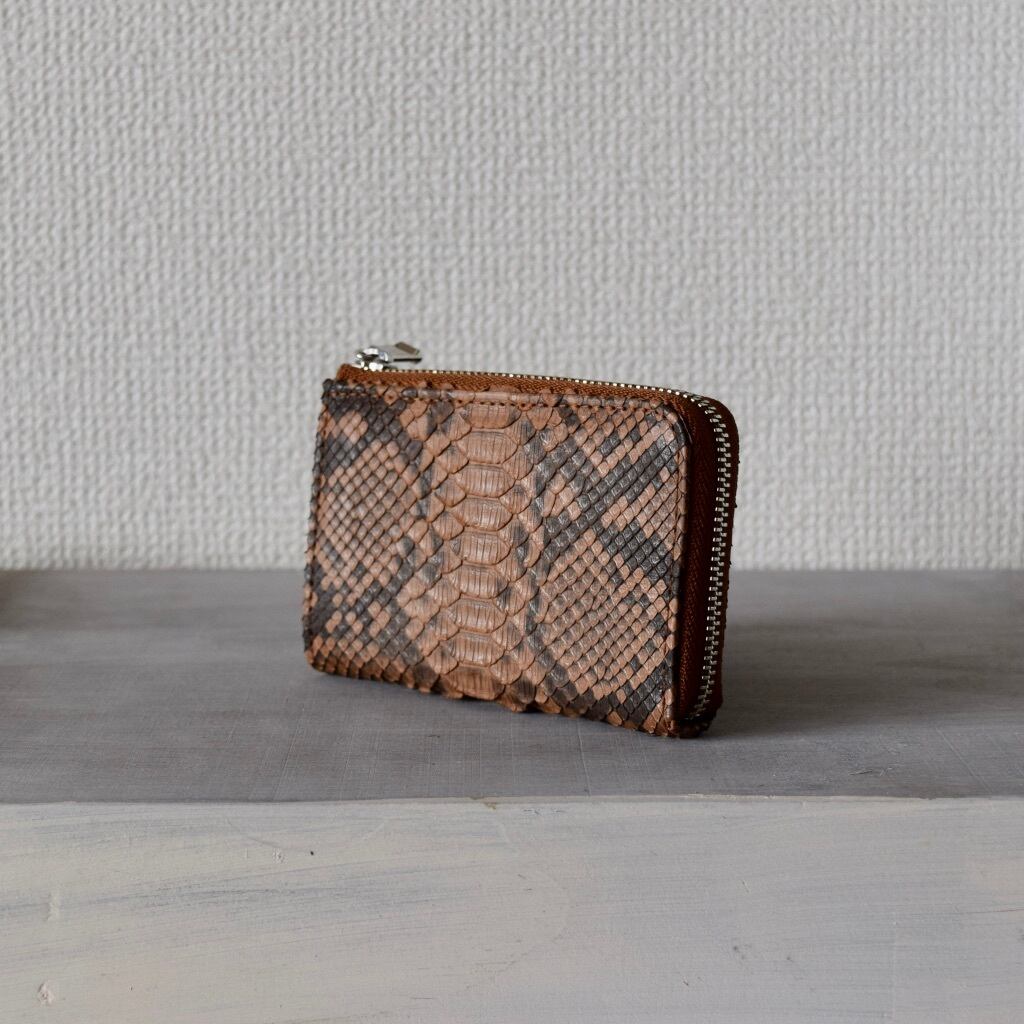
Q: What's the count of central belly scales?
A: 9